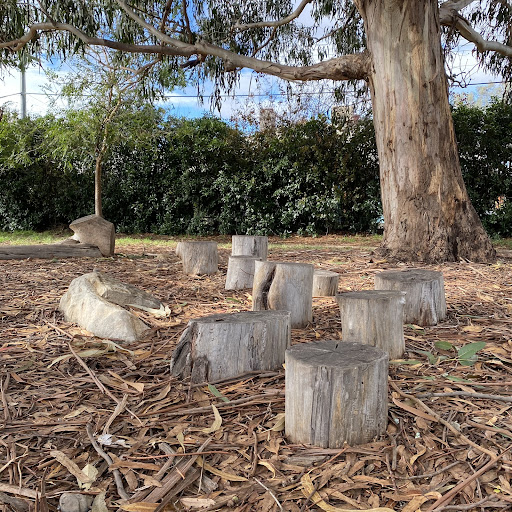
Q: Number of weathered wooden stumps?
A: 9